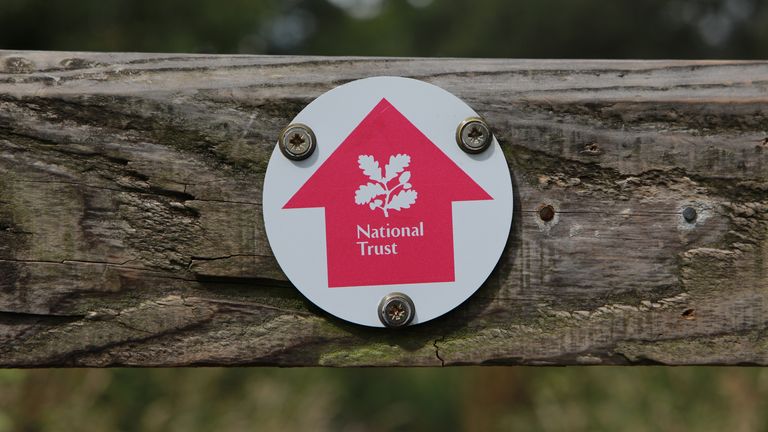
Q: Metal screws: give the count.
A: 3